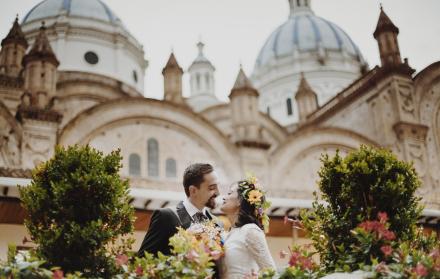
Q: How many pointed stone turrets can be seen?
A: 6